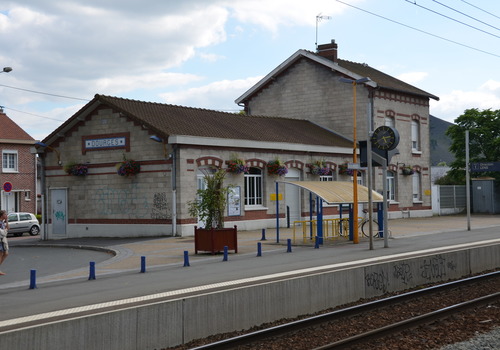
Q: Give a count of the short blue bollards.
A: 9